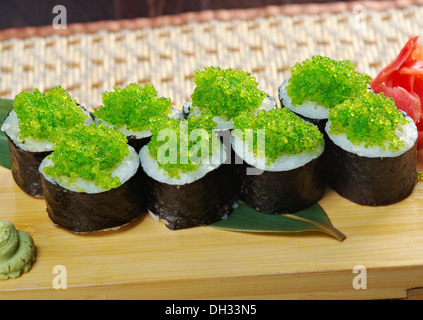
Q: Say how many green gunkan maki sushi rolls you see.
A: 8